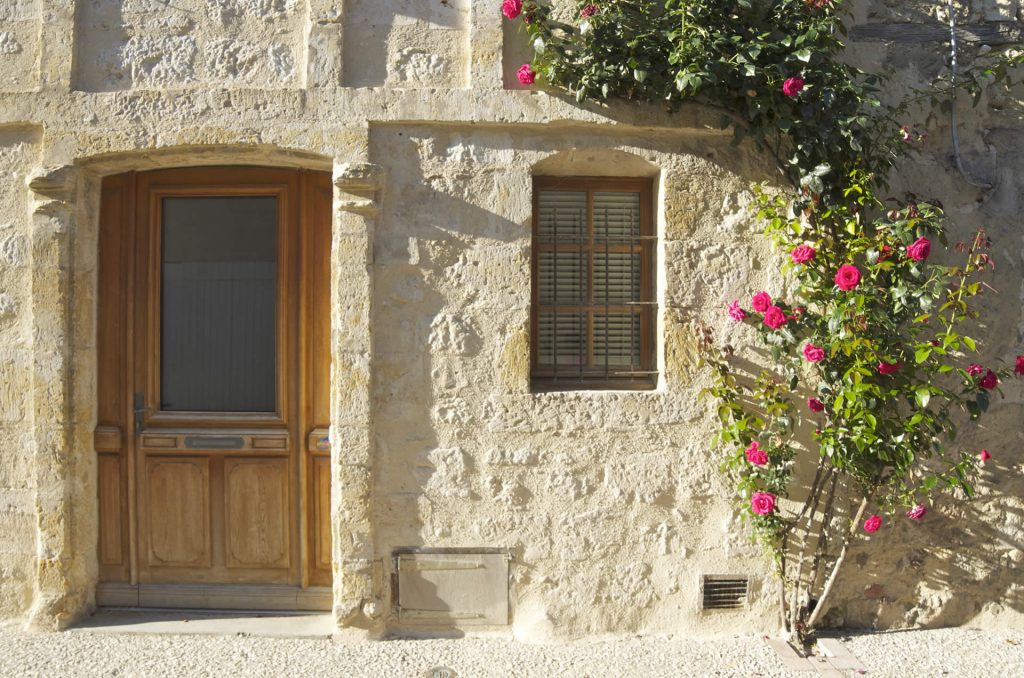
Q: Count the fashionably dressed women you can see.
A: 0